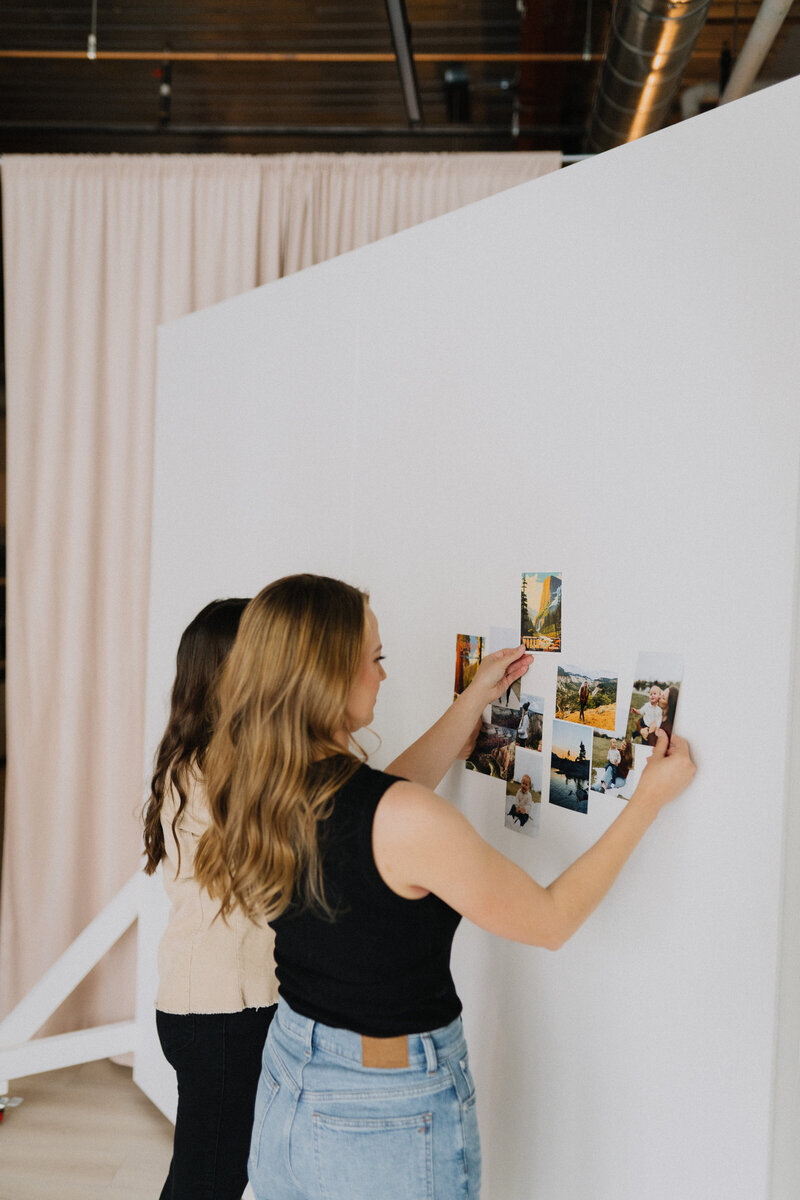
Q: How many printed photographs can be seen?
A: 10